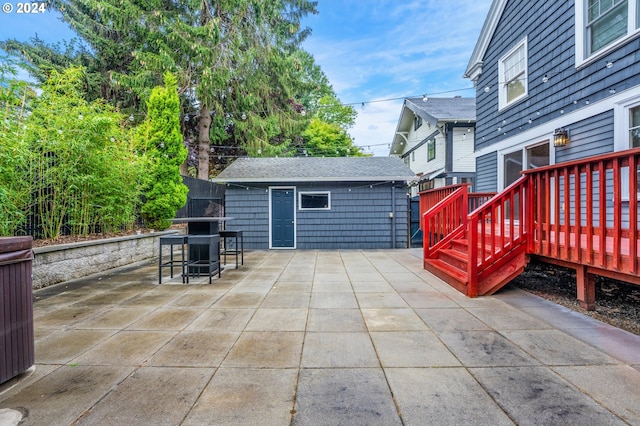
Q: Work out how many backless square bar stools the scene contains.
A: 3